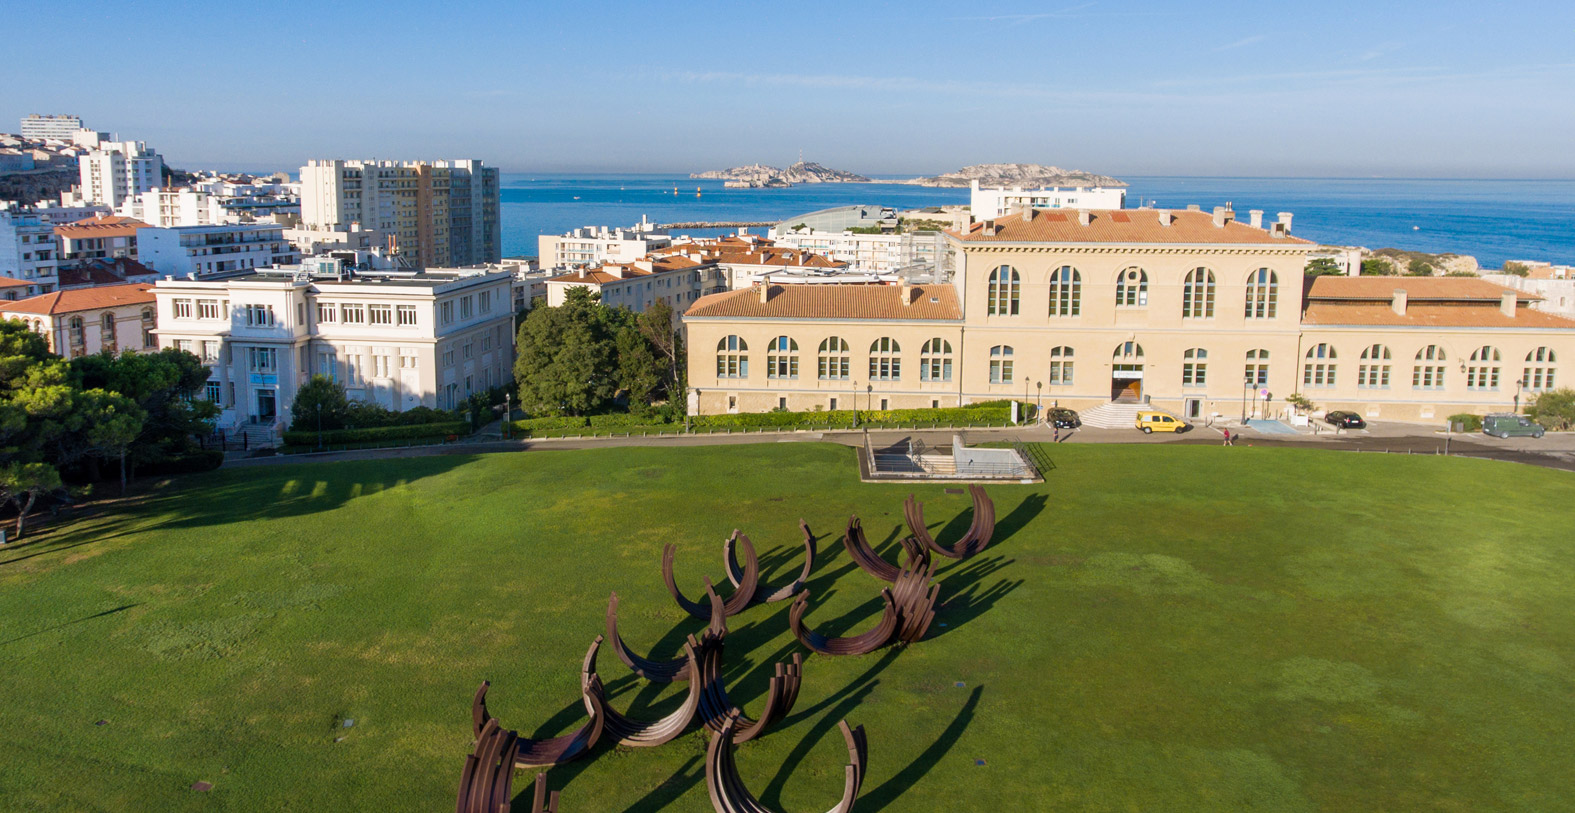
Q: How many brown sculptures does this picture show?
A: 12